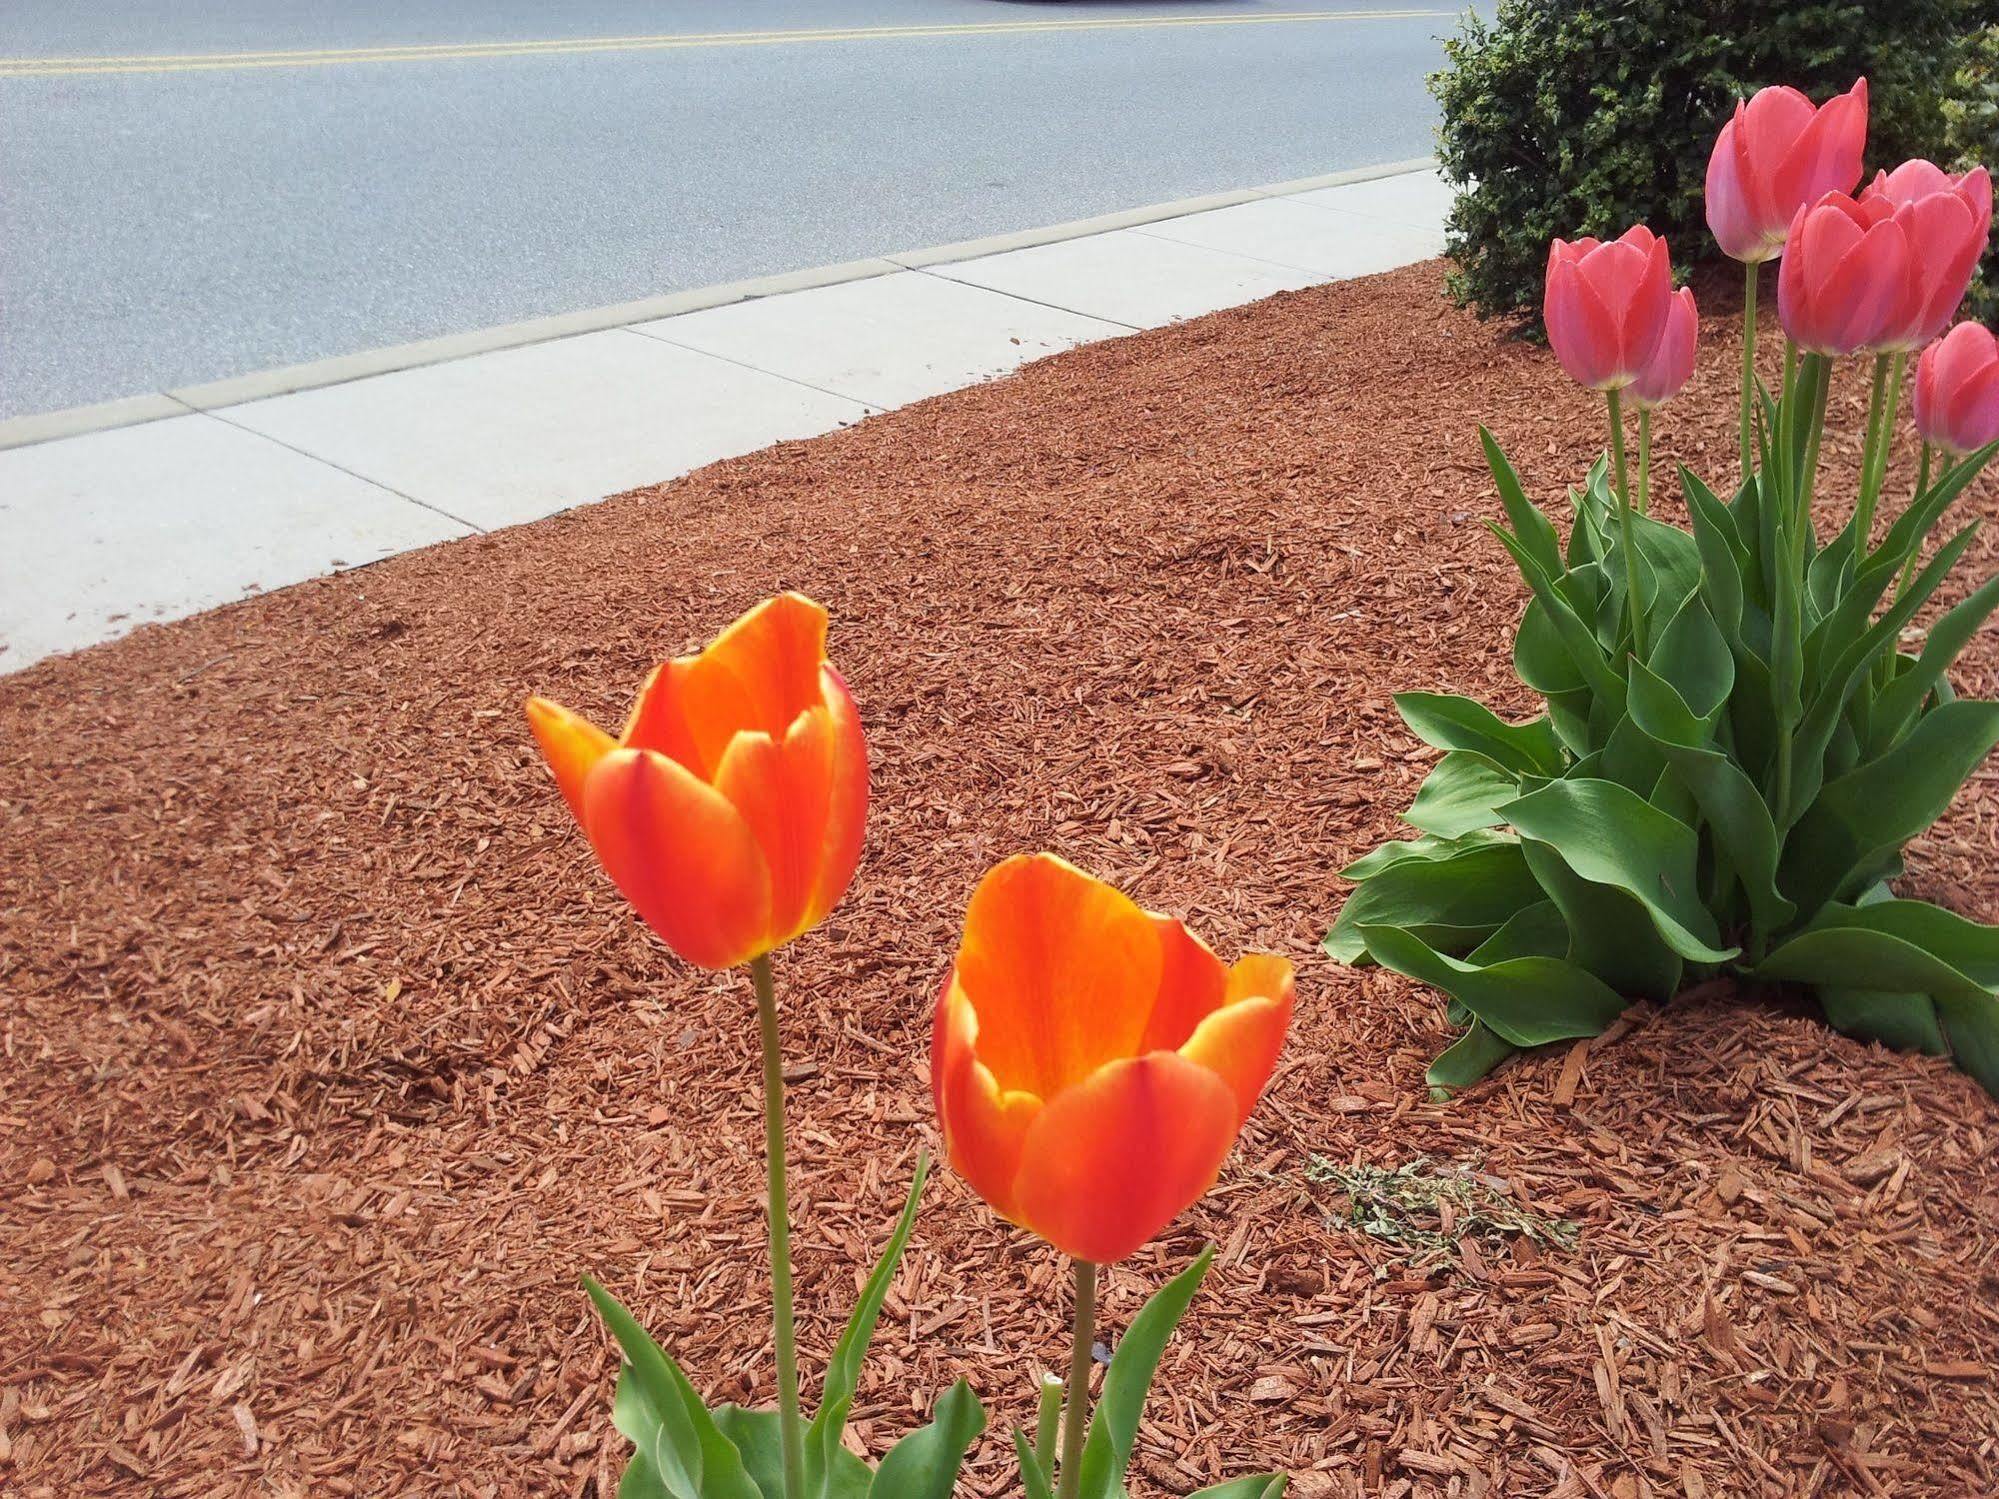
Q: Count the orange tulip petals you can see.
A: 12